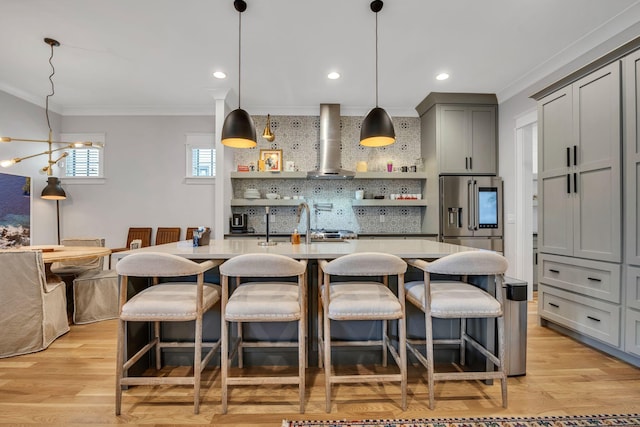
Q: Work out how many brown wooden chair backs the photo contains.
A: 3